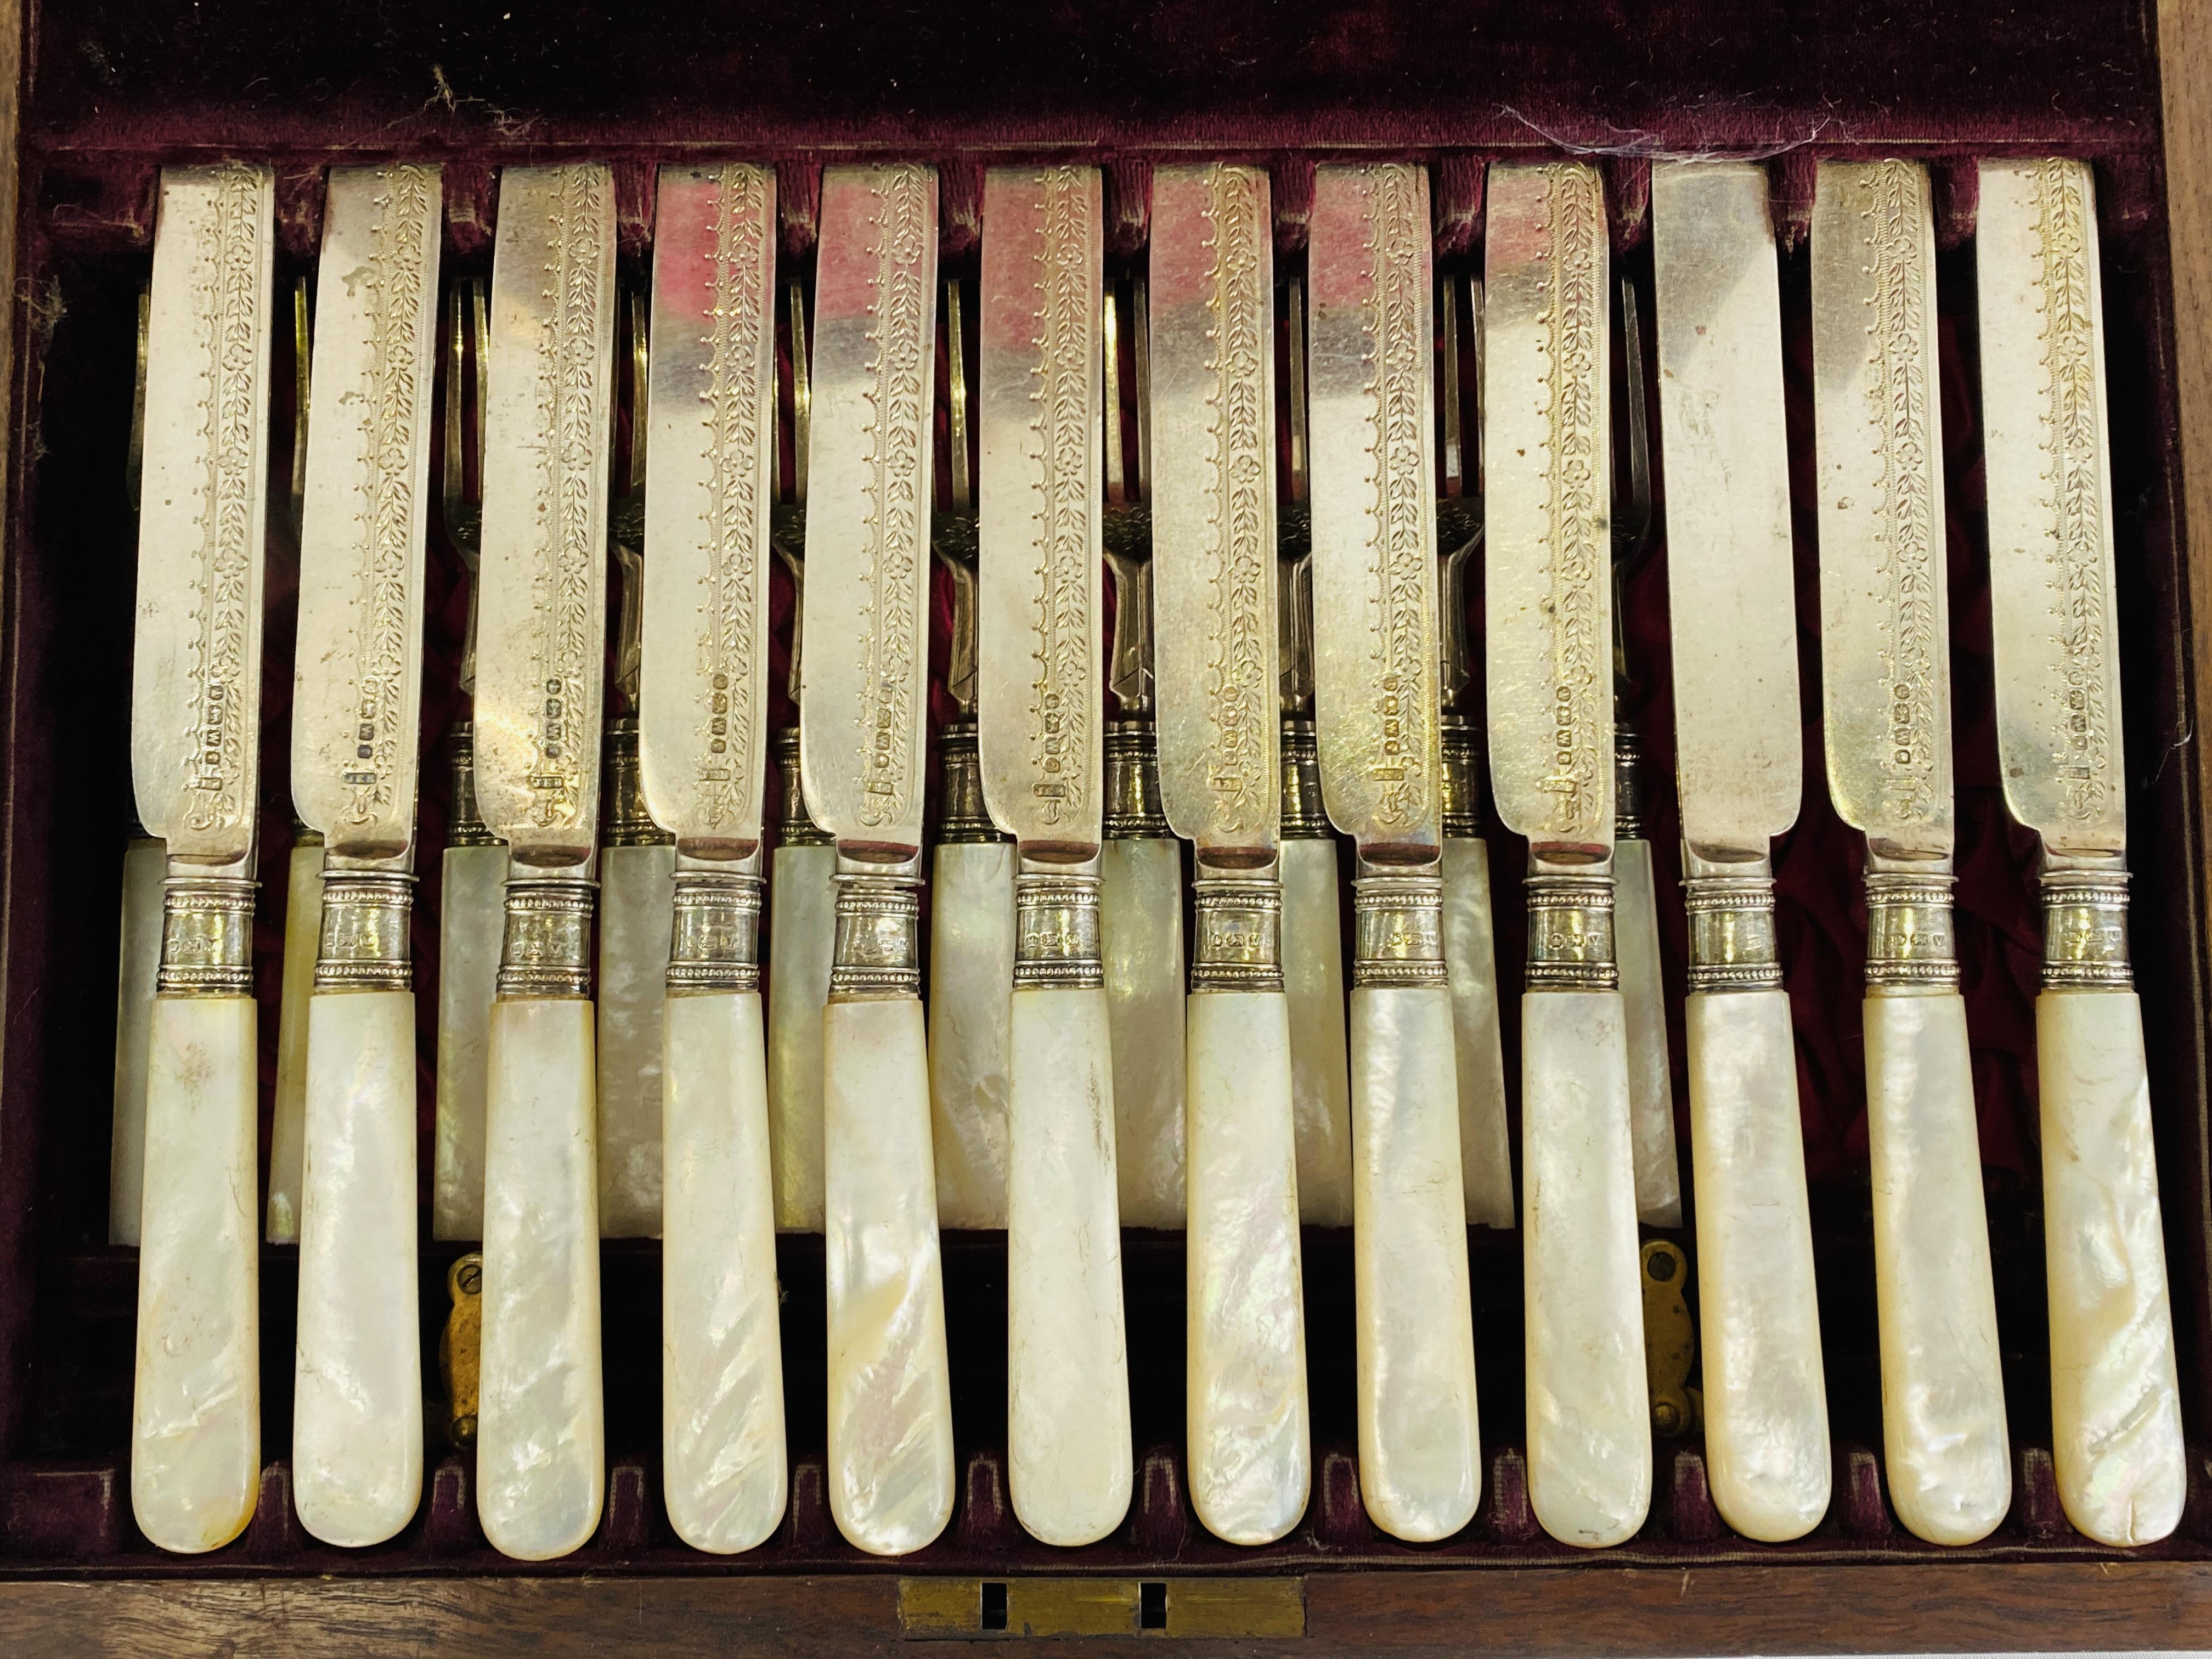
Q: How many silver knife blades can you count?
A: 12